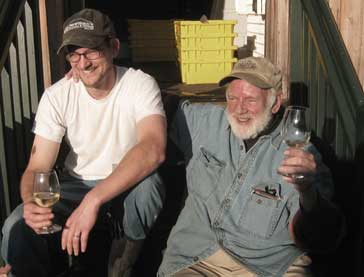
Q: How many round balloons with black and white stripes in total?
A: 0